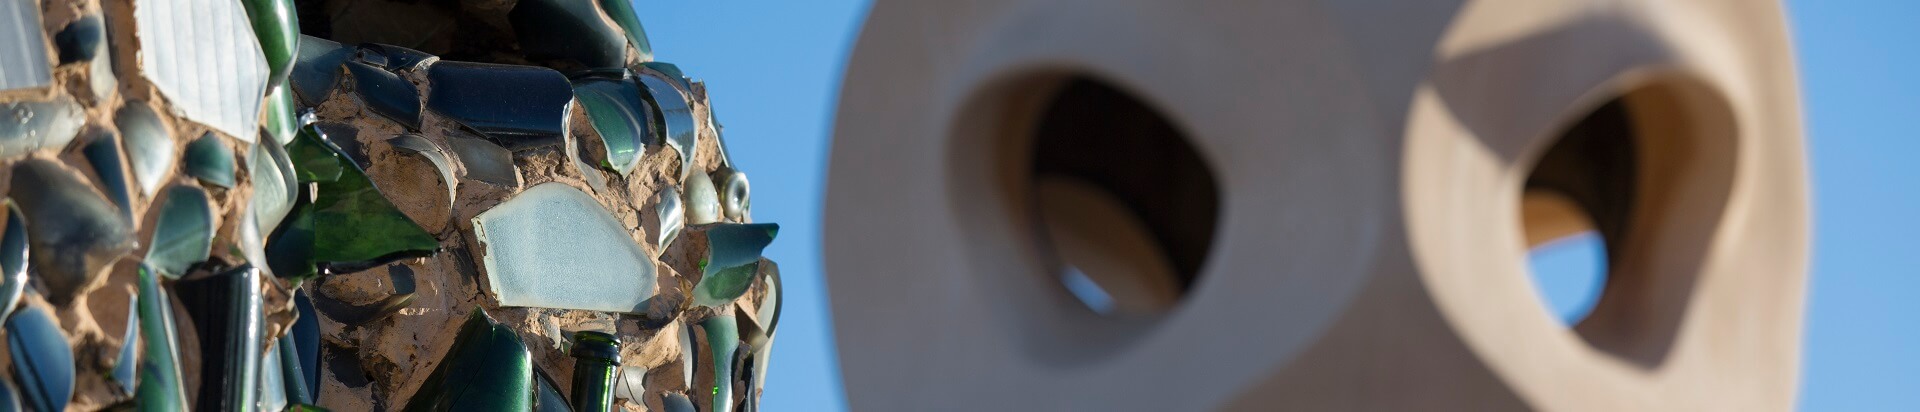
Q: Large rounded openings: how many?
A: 2